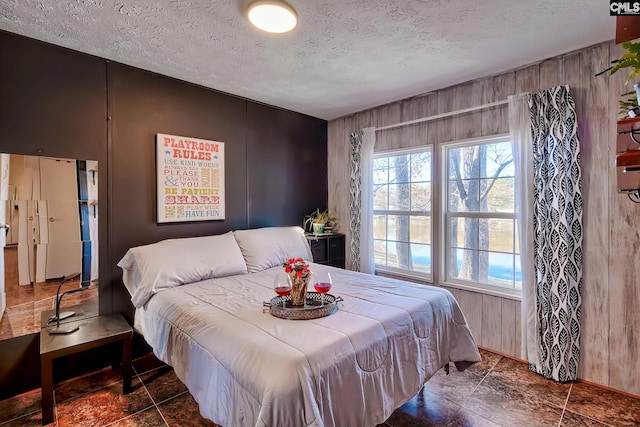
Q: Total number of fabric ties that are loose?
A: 0